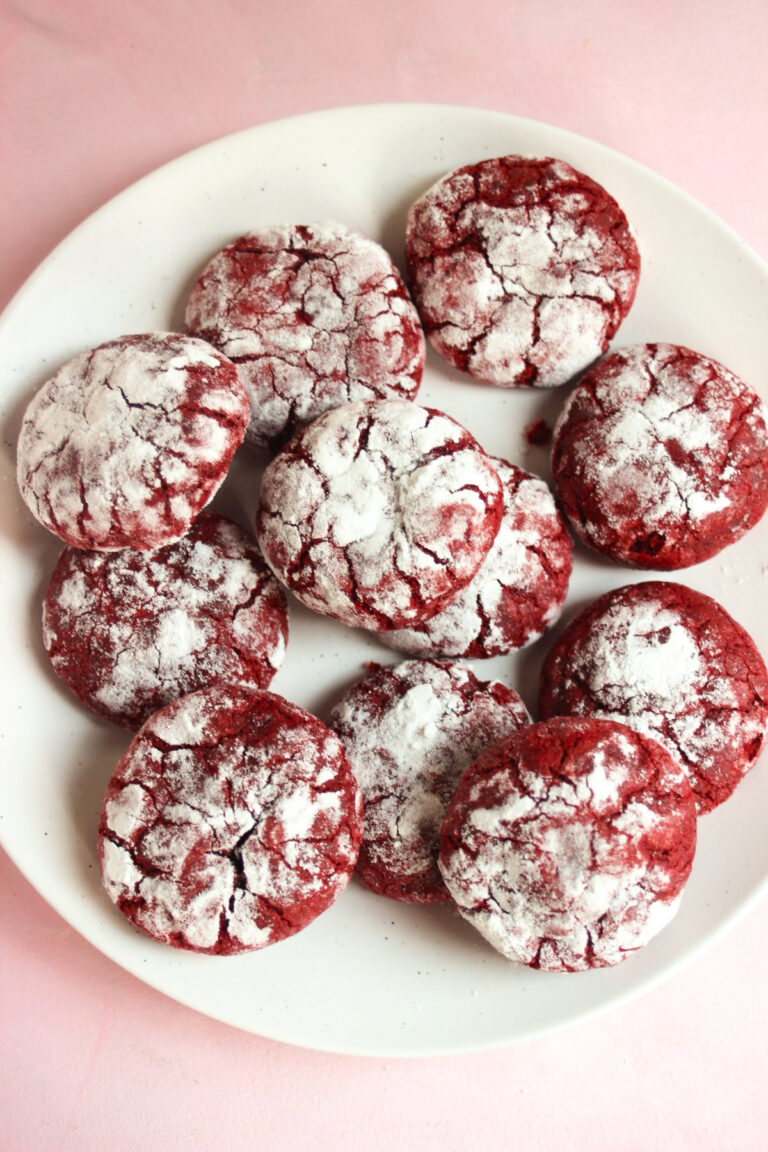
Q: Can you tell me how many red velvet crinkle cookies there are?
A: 11